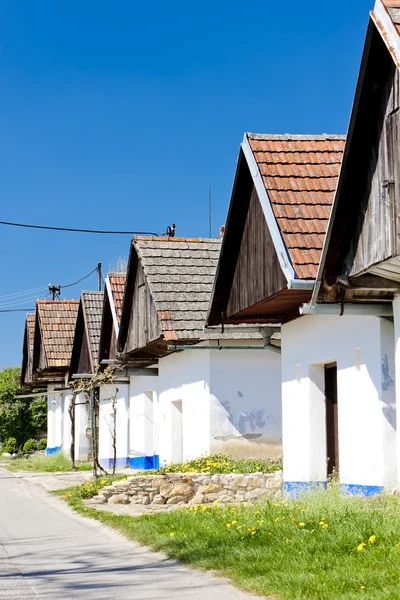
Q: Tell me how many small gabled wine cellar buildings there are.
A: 7